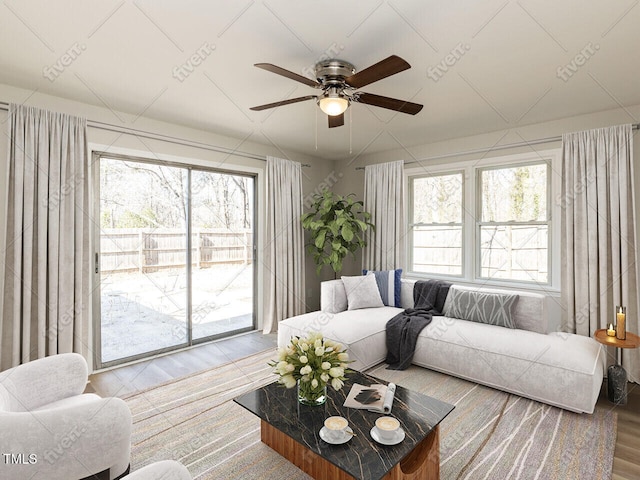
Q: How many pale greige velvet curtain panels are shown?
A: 4